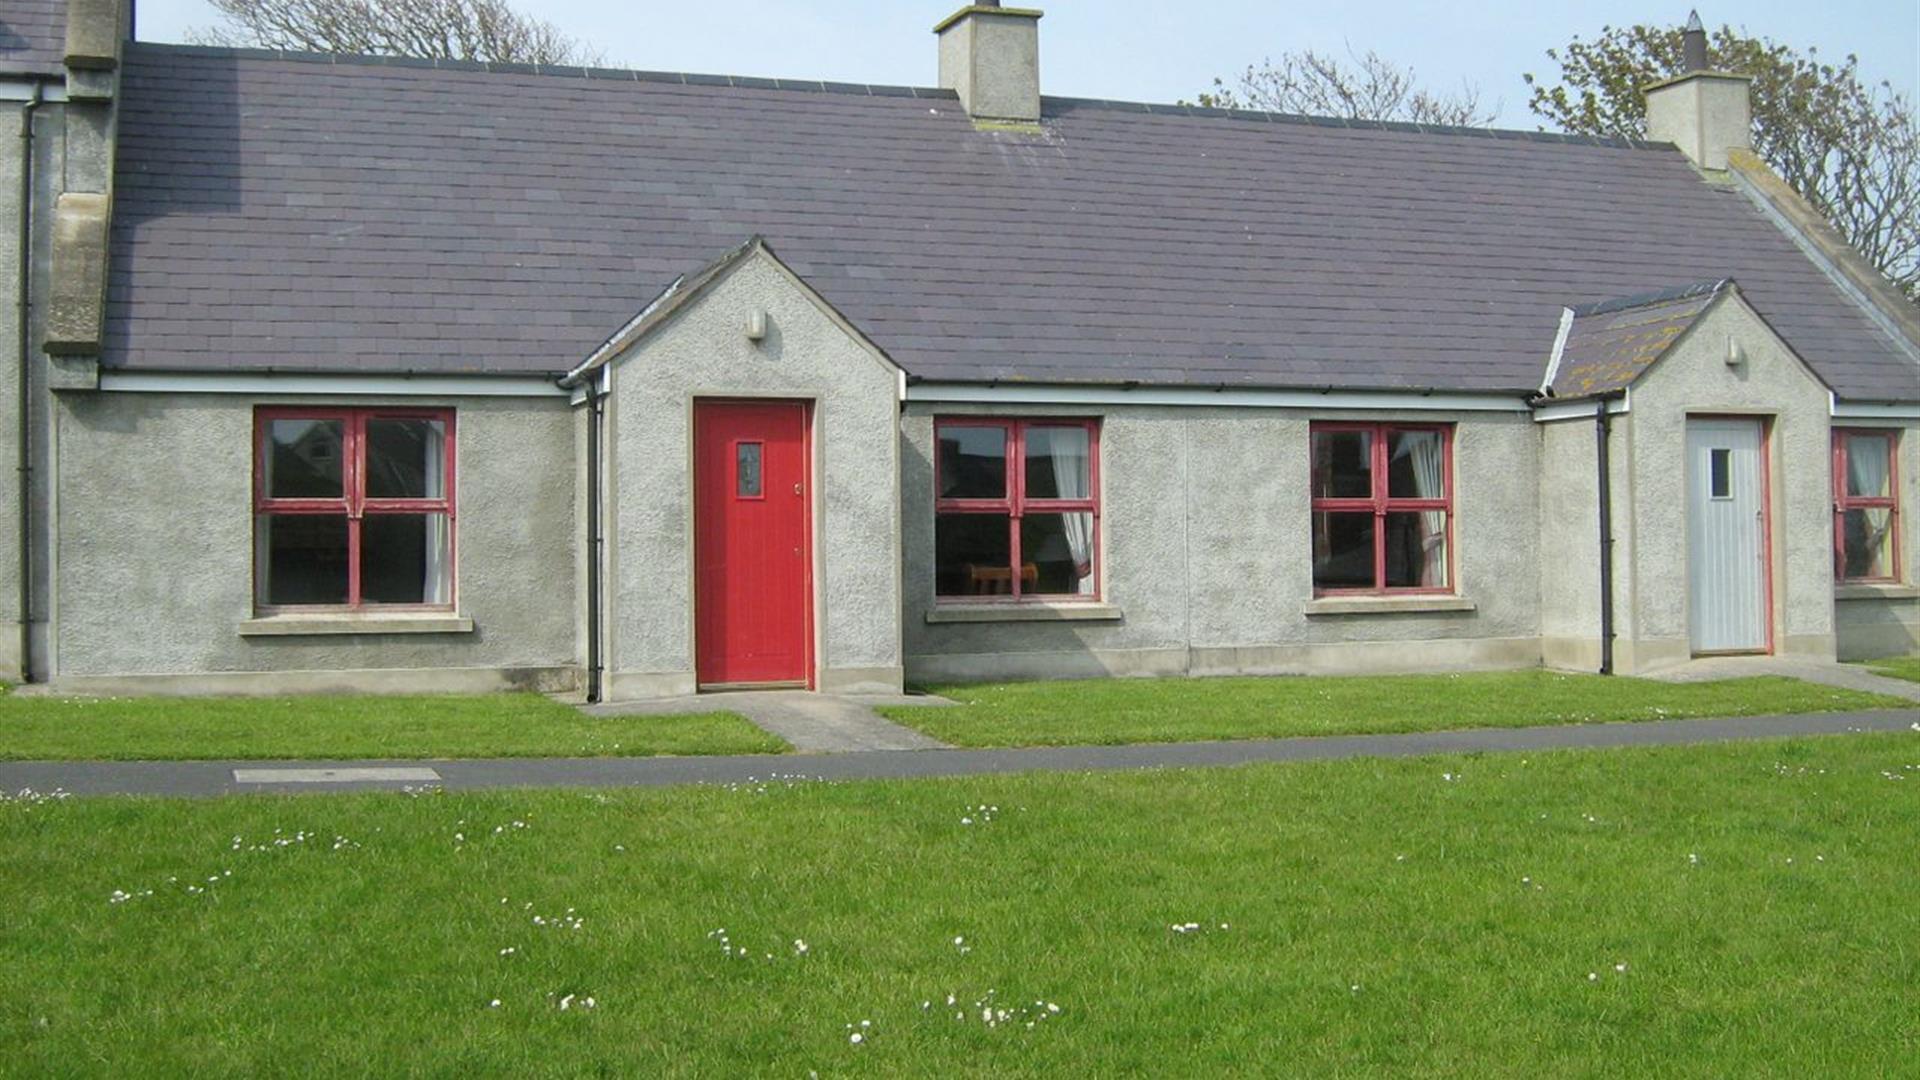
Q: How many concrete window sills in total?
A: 4